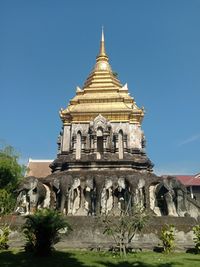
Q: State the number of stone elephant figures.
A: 5